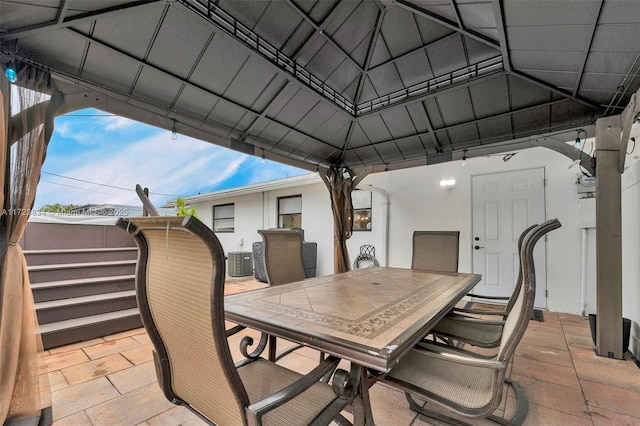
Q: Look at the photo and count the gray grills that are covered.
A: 1